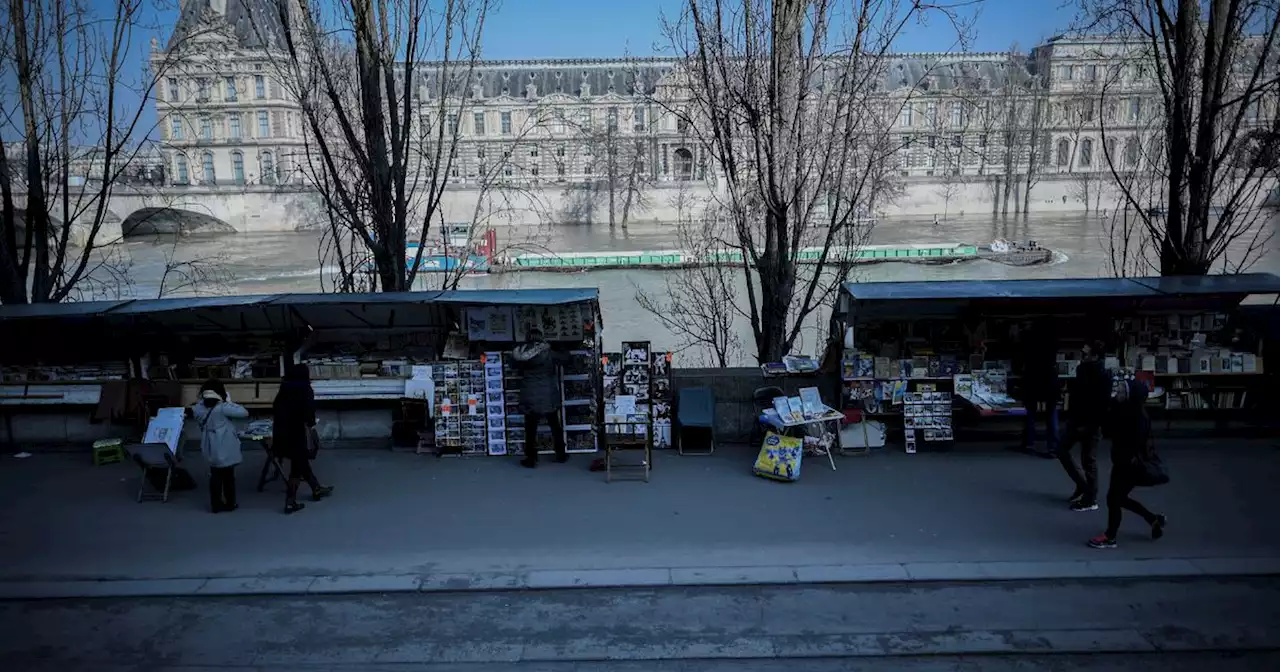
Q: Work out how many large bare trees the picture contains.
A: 4